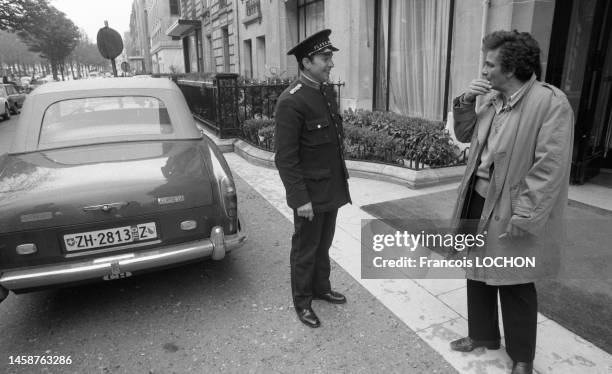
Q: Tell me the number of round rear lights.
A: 2